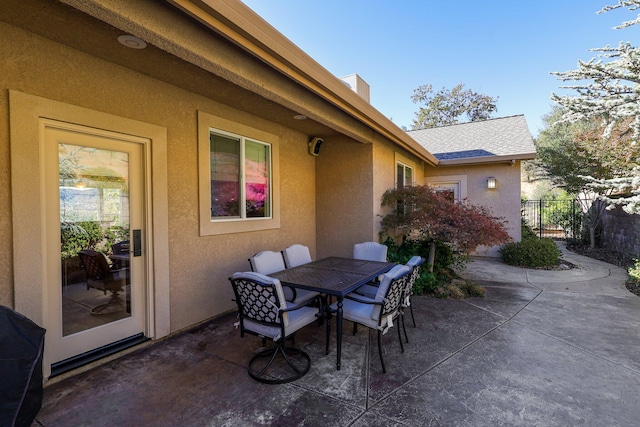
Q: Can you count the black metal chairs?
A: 6